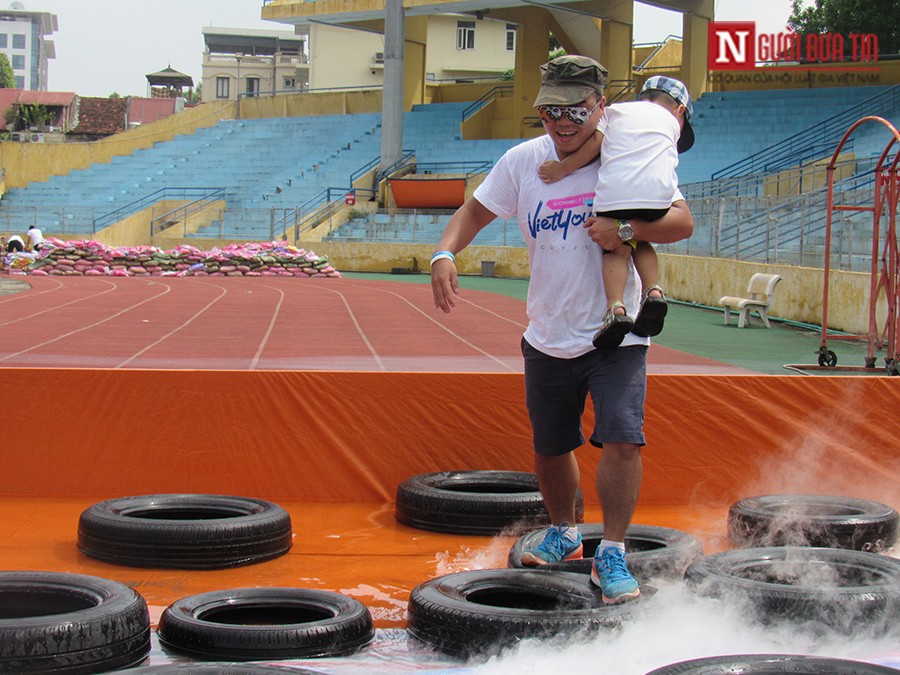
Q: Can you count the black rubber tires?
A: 10